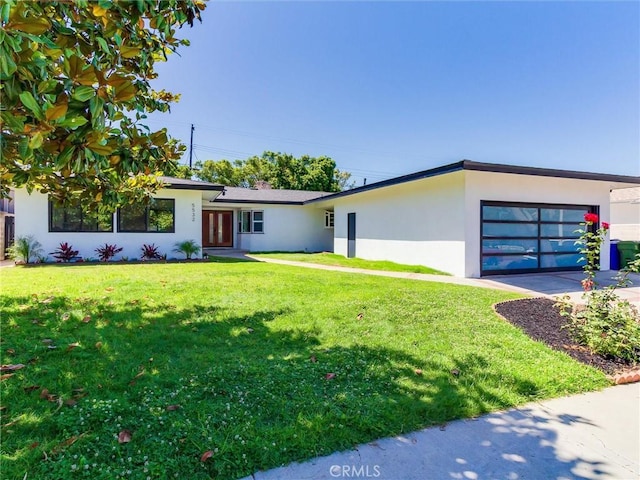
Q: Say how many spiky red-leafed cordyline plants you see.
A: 3